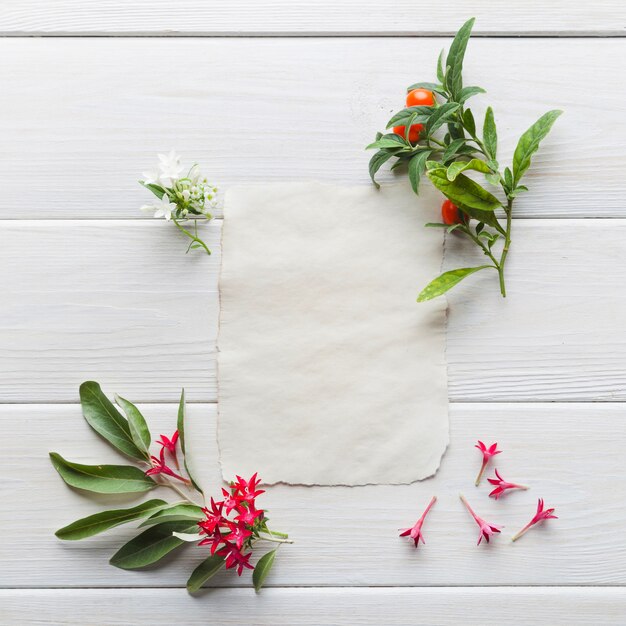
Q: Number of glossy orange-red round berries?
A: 3